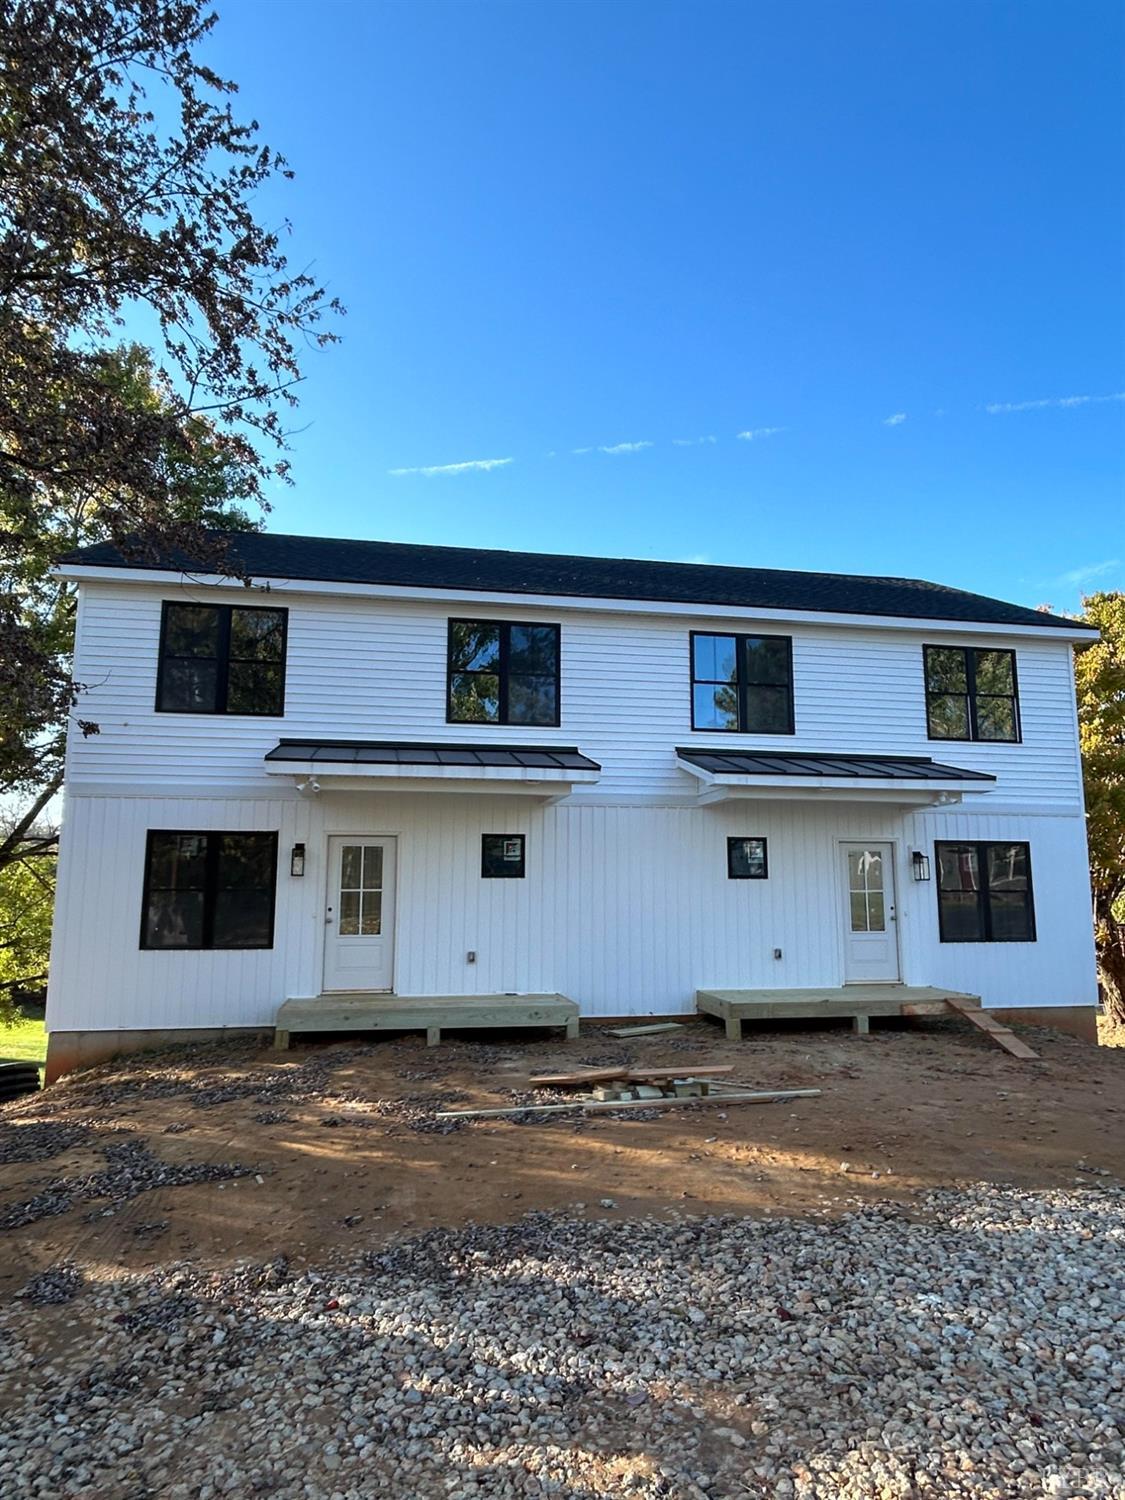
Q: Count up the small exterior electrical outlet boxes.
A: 2